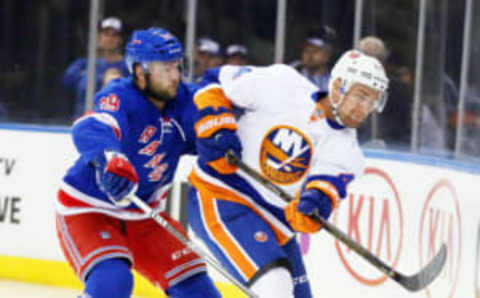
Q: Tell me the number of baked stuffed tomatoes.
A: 0